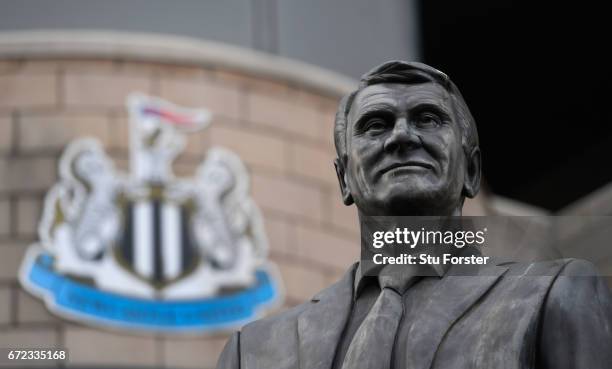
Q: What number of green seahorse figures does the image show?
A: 0